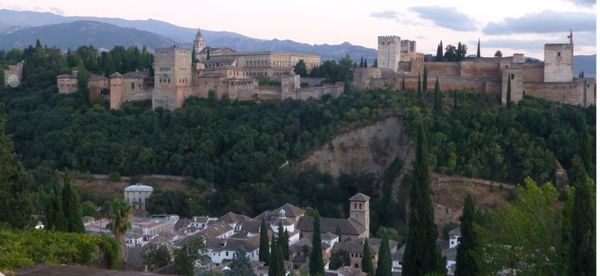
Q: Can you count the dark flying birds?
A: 0